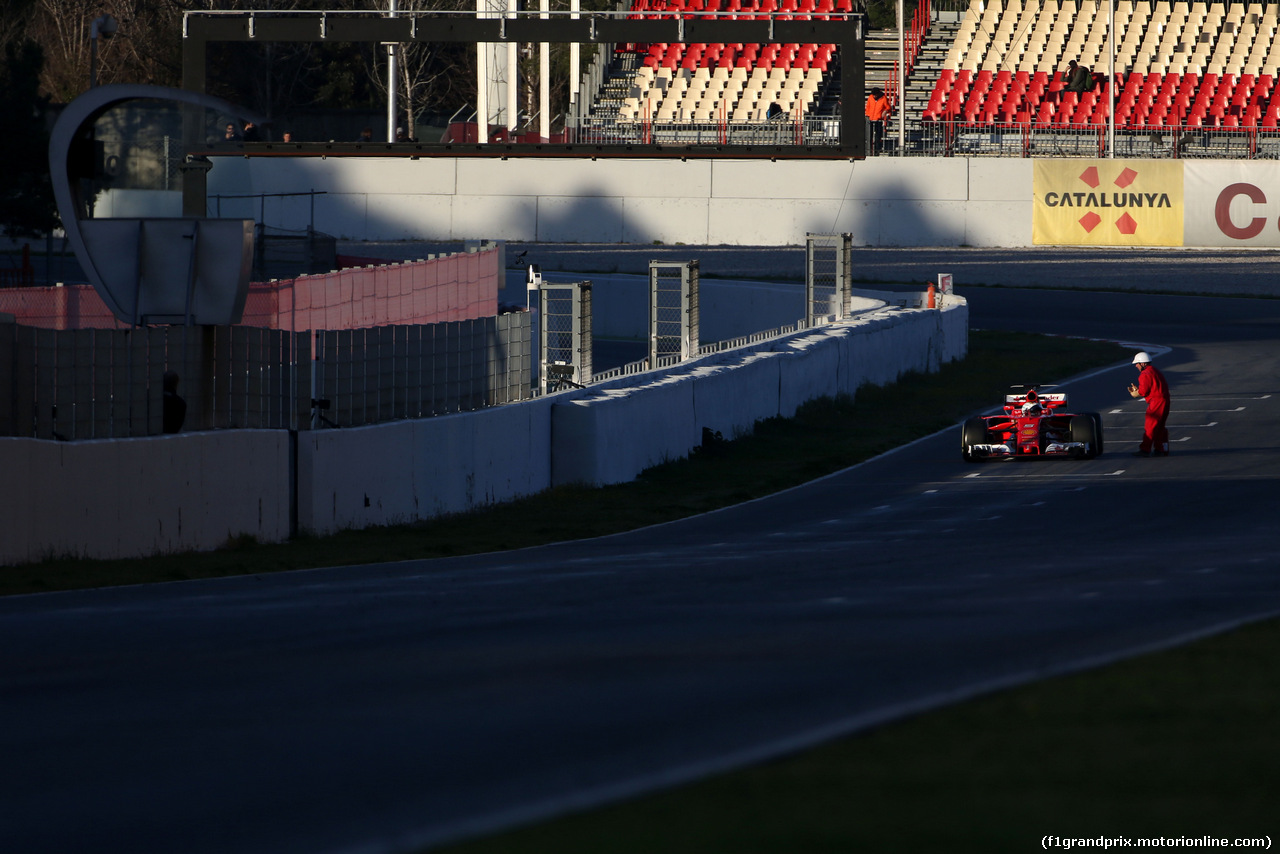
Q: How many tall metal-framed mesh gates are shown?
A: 3